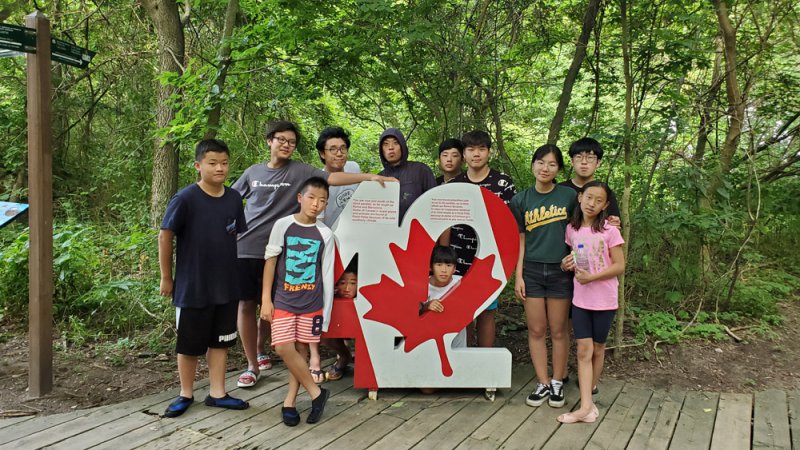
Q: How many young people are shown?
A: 12